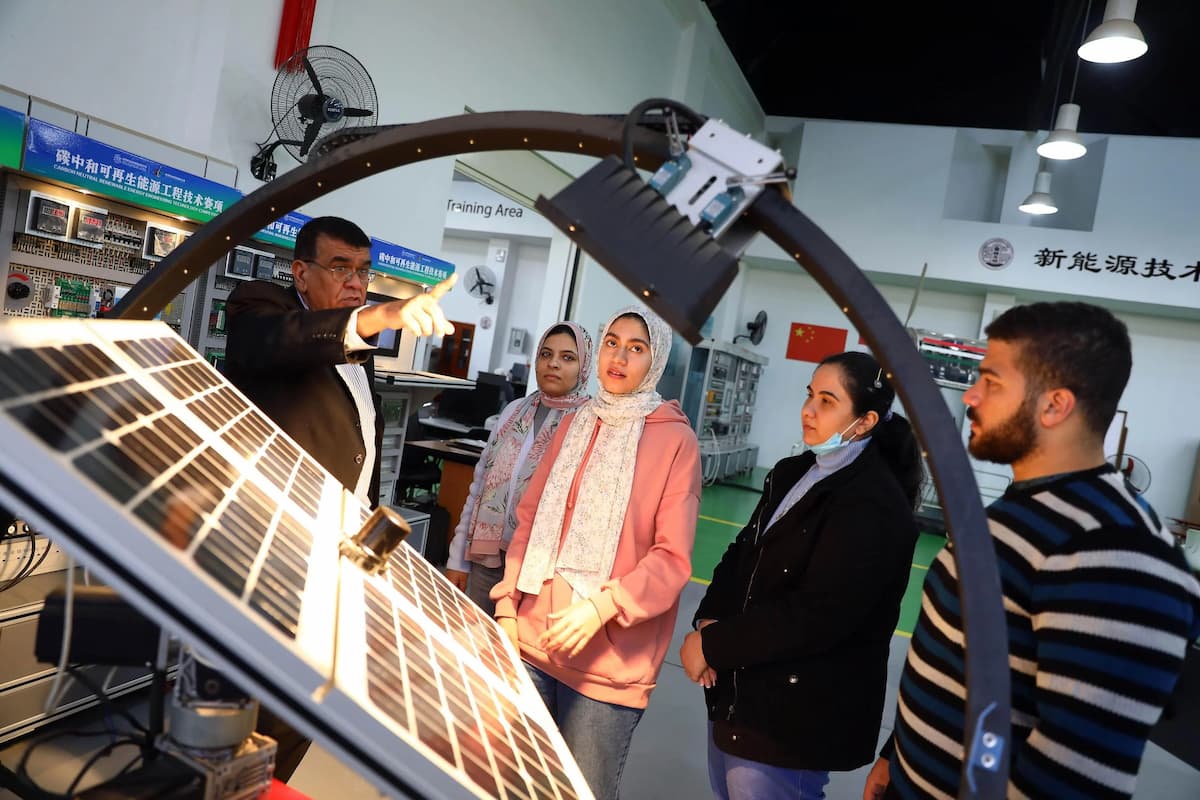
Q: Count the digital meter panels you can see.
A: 5